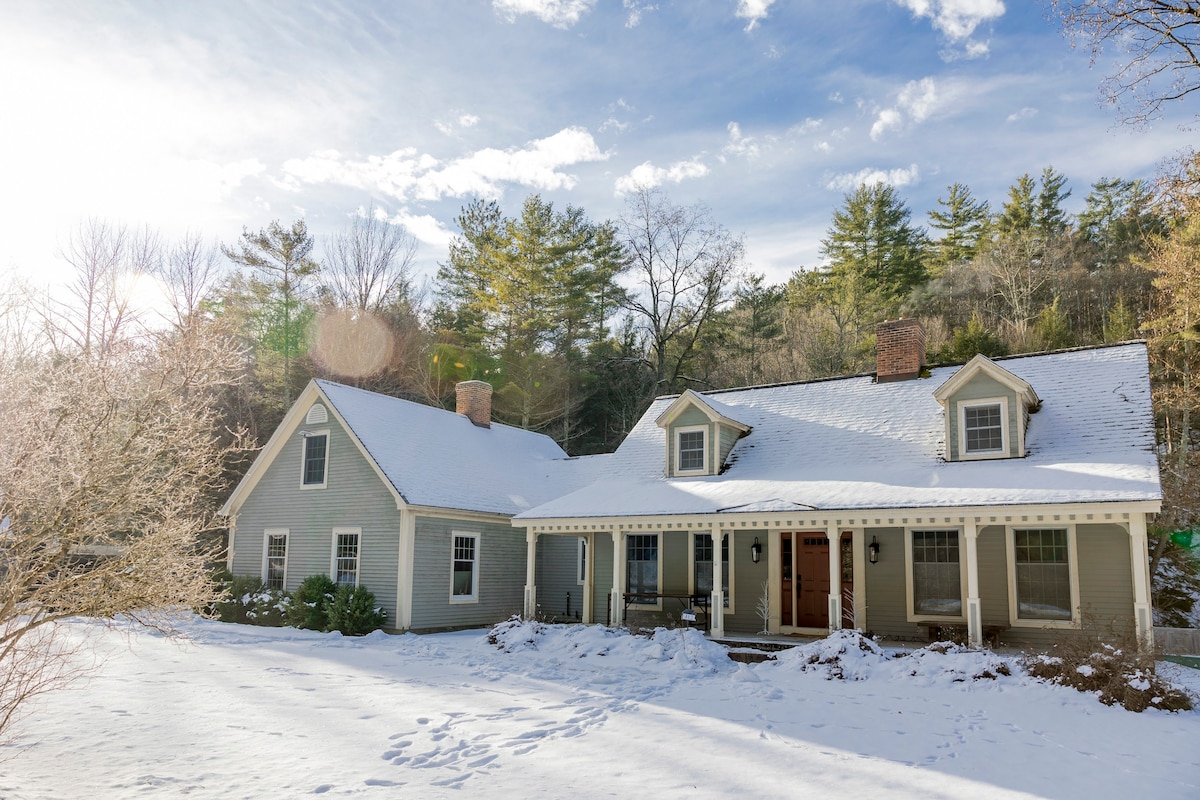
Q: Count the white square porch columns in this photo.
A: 6